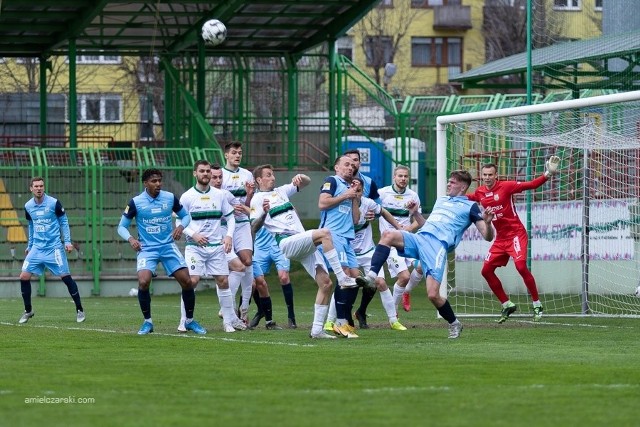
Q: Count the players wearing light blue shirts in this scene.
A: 6